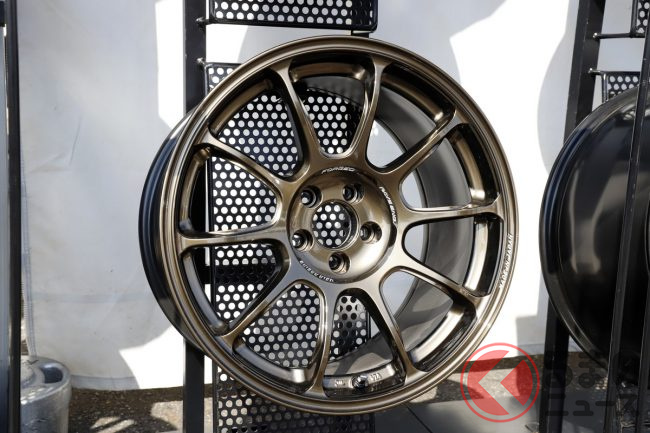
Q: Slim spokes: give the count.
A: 10